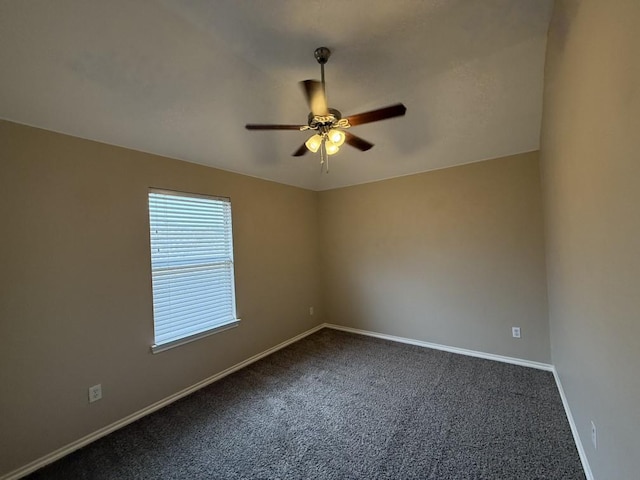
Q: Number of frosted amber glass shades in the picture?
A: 3